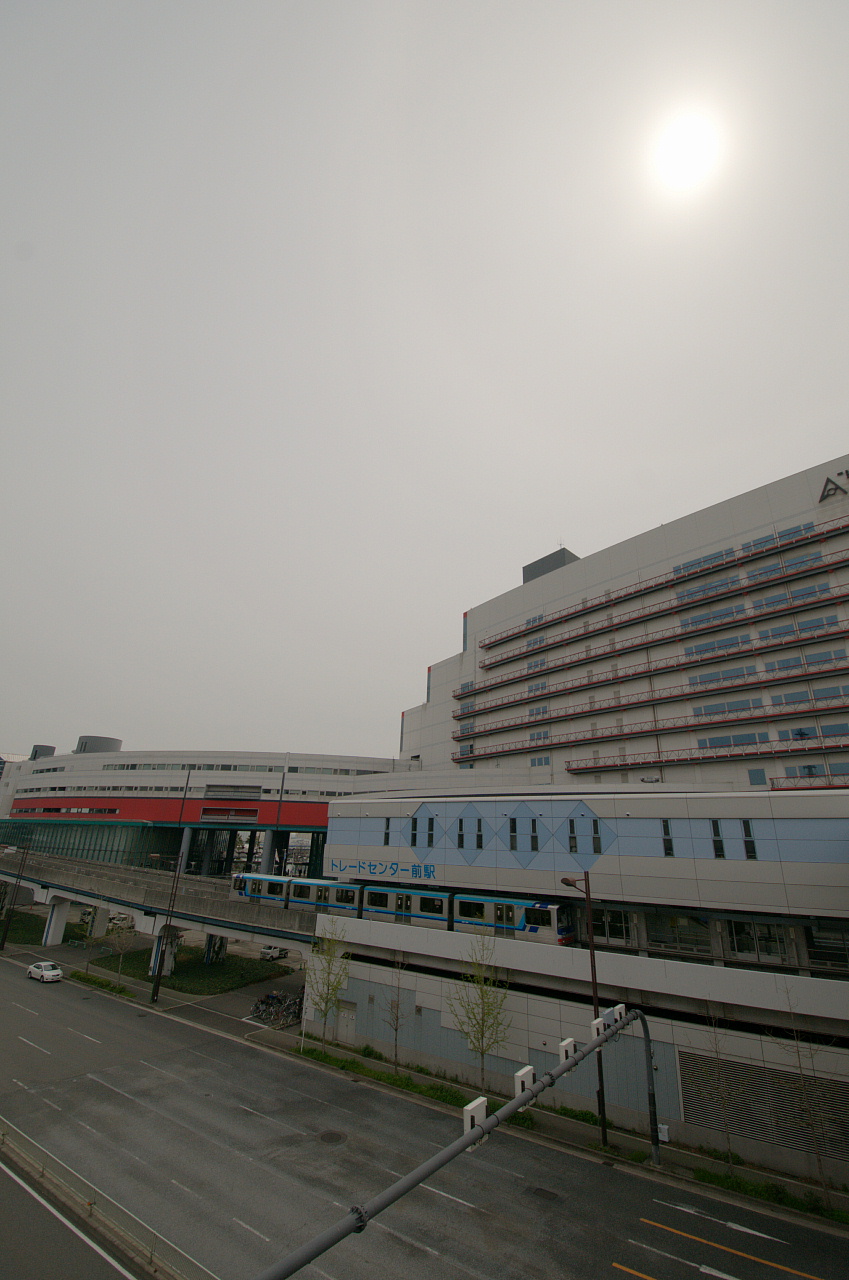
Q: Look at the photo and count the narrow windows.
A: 12